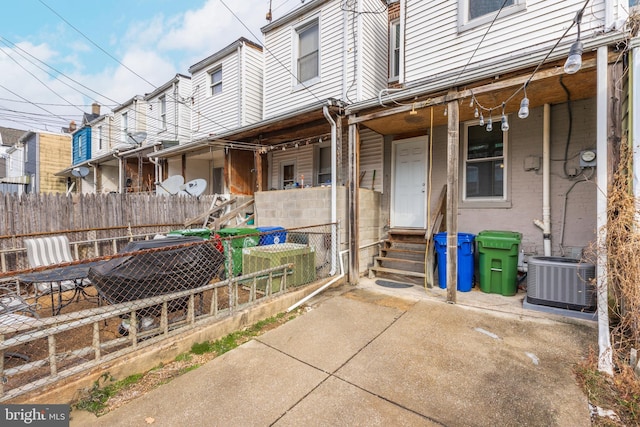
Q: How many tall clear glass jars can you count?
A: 0